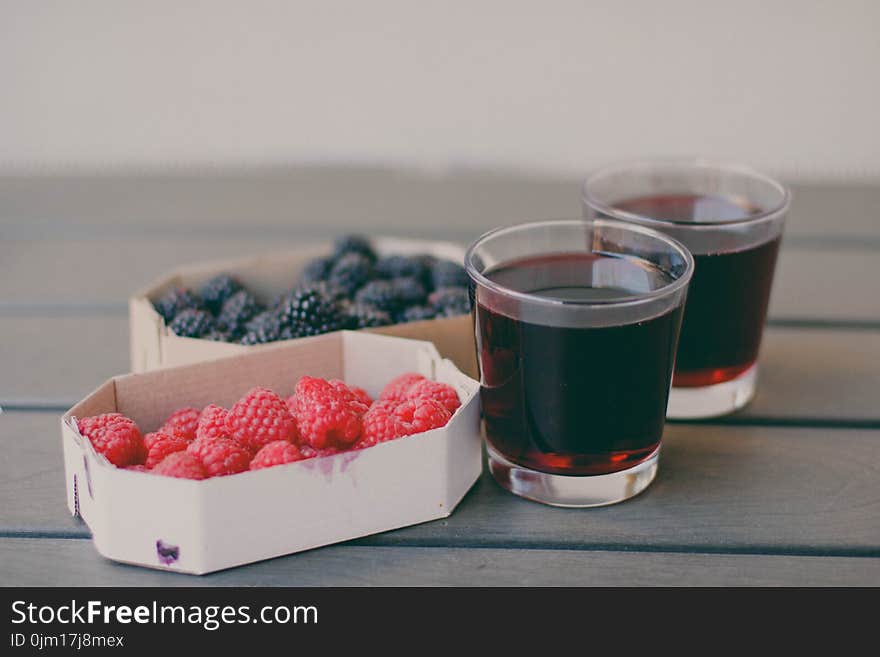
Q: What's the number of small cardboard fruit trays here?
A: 2